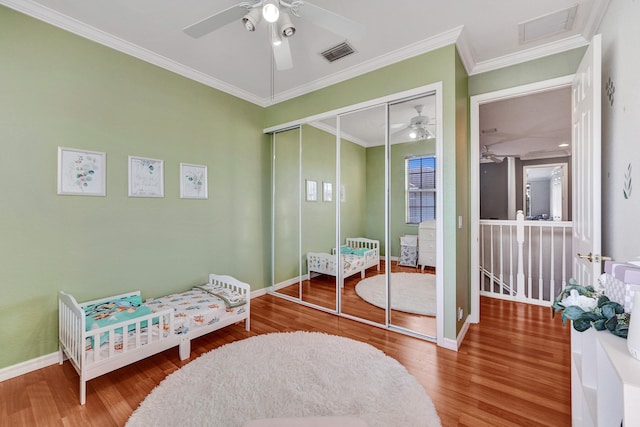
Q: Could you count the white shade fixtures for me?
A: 4